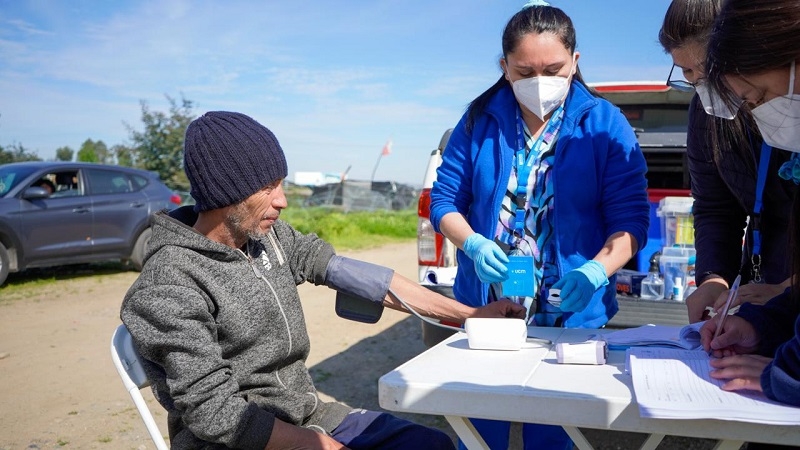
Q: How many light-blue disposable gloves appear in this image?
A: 2